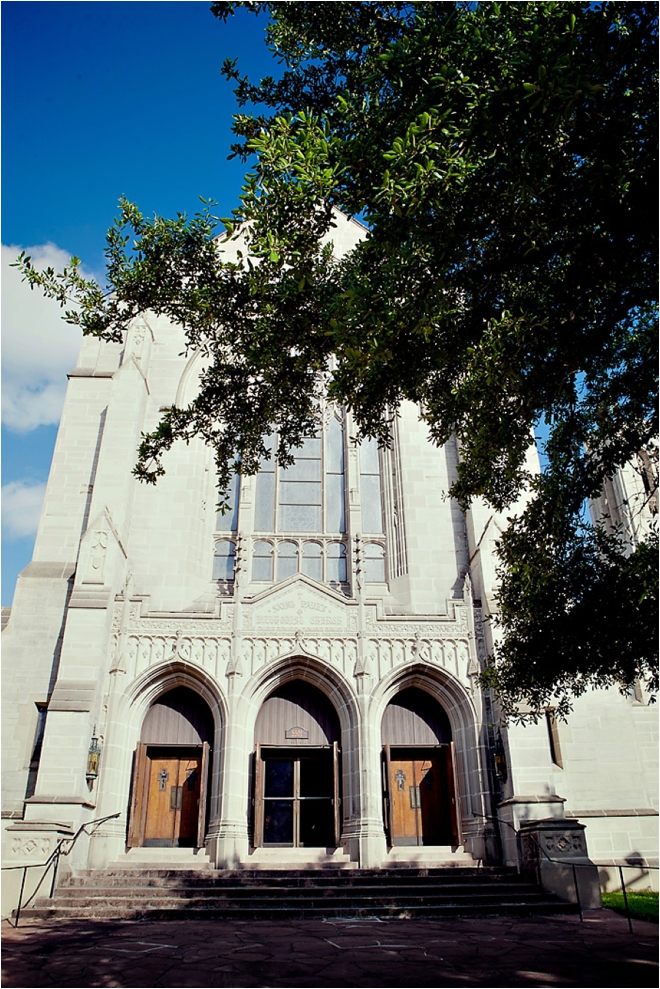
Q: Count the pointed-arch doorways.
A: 3